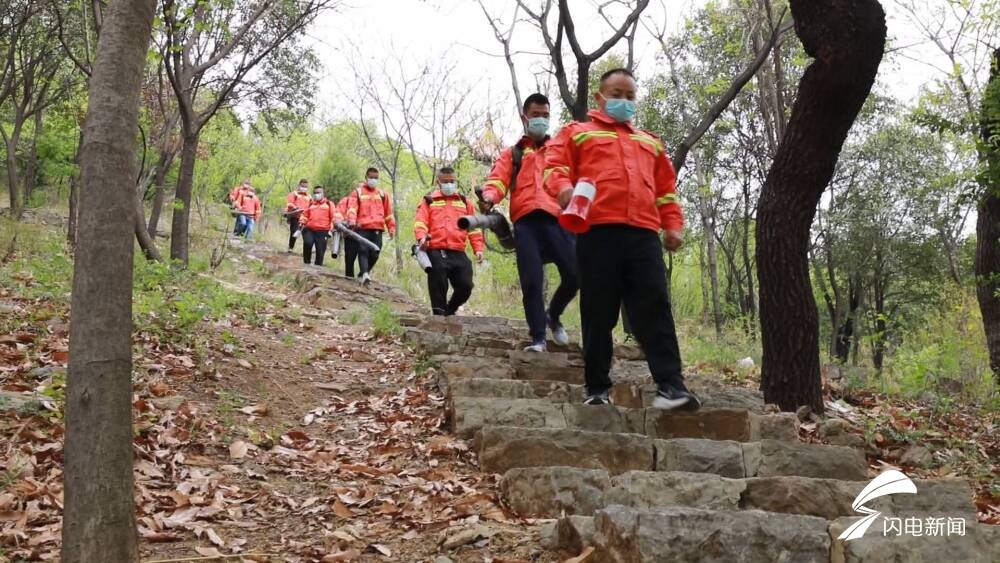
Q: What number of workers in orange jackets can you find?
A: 9